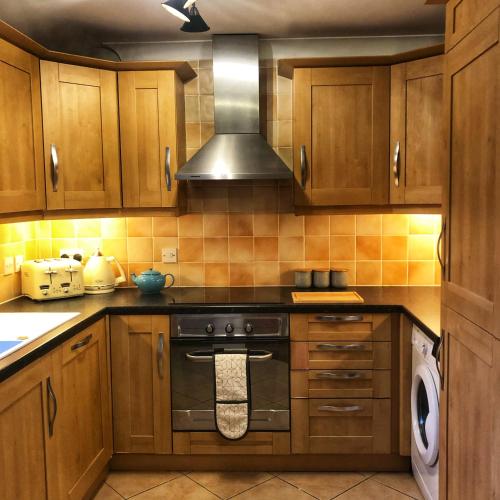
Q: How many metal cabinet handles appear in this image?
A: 13